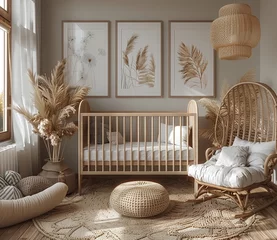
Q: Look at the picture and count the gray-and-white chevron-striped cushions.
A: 3